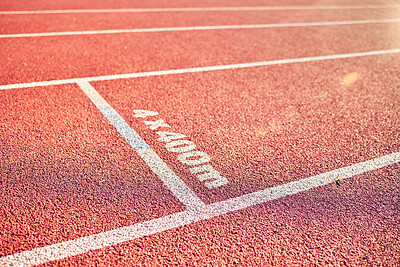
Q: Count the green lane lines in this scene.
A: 0